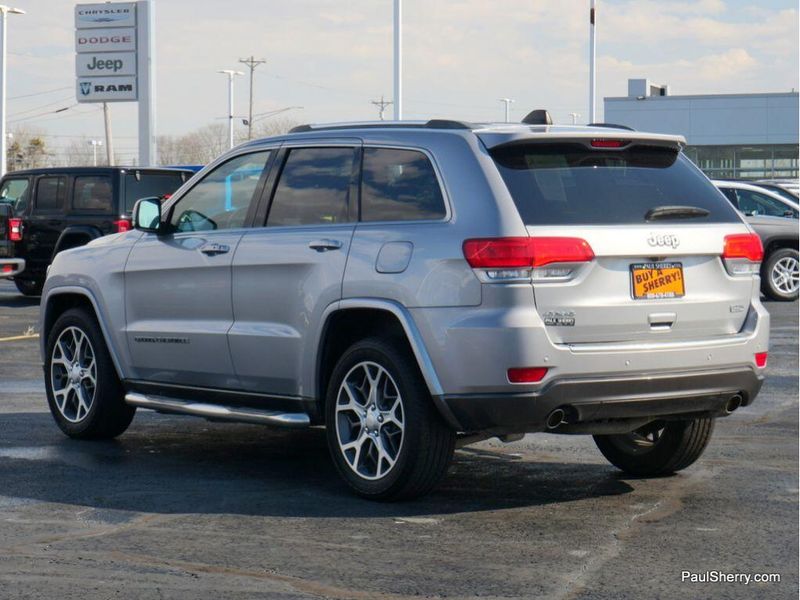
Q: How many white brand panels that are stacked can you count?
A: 4